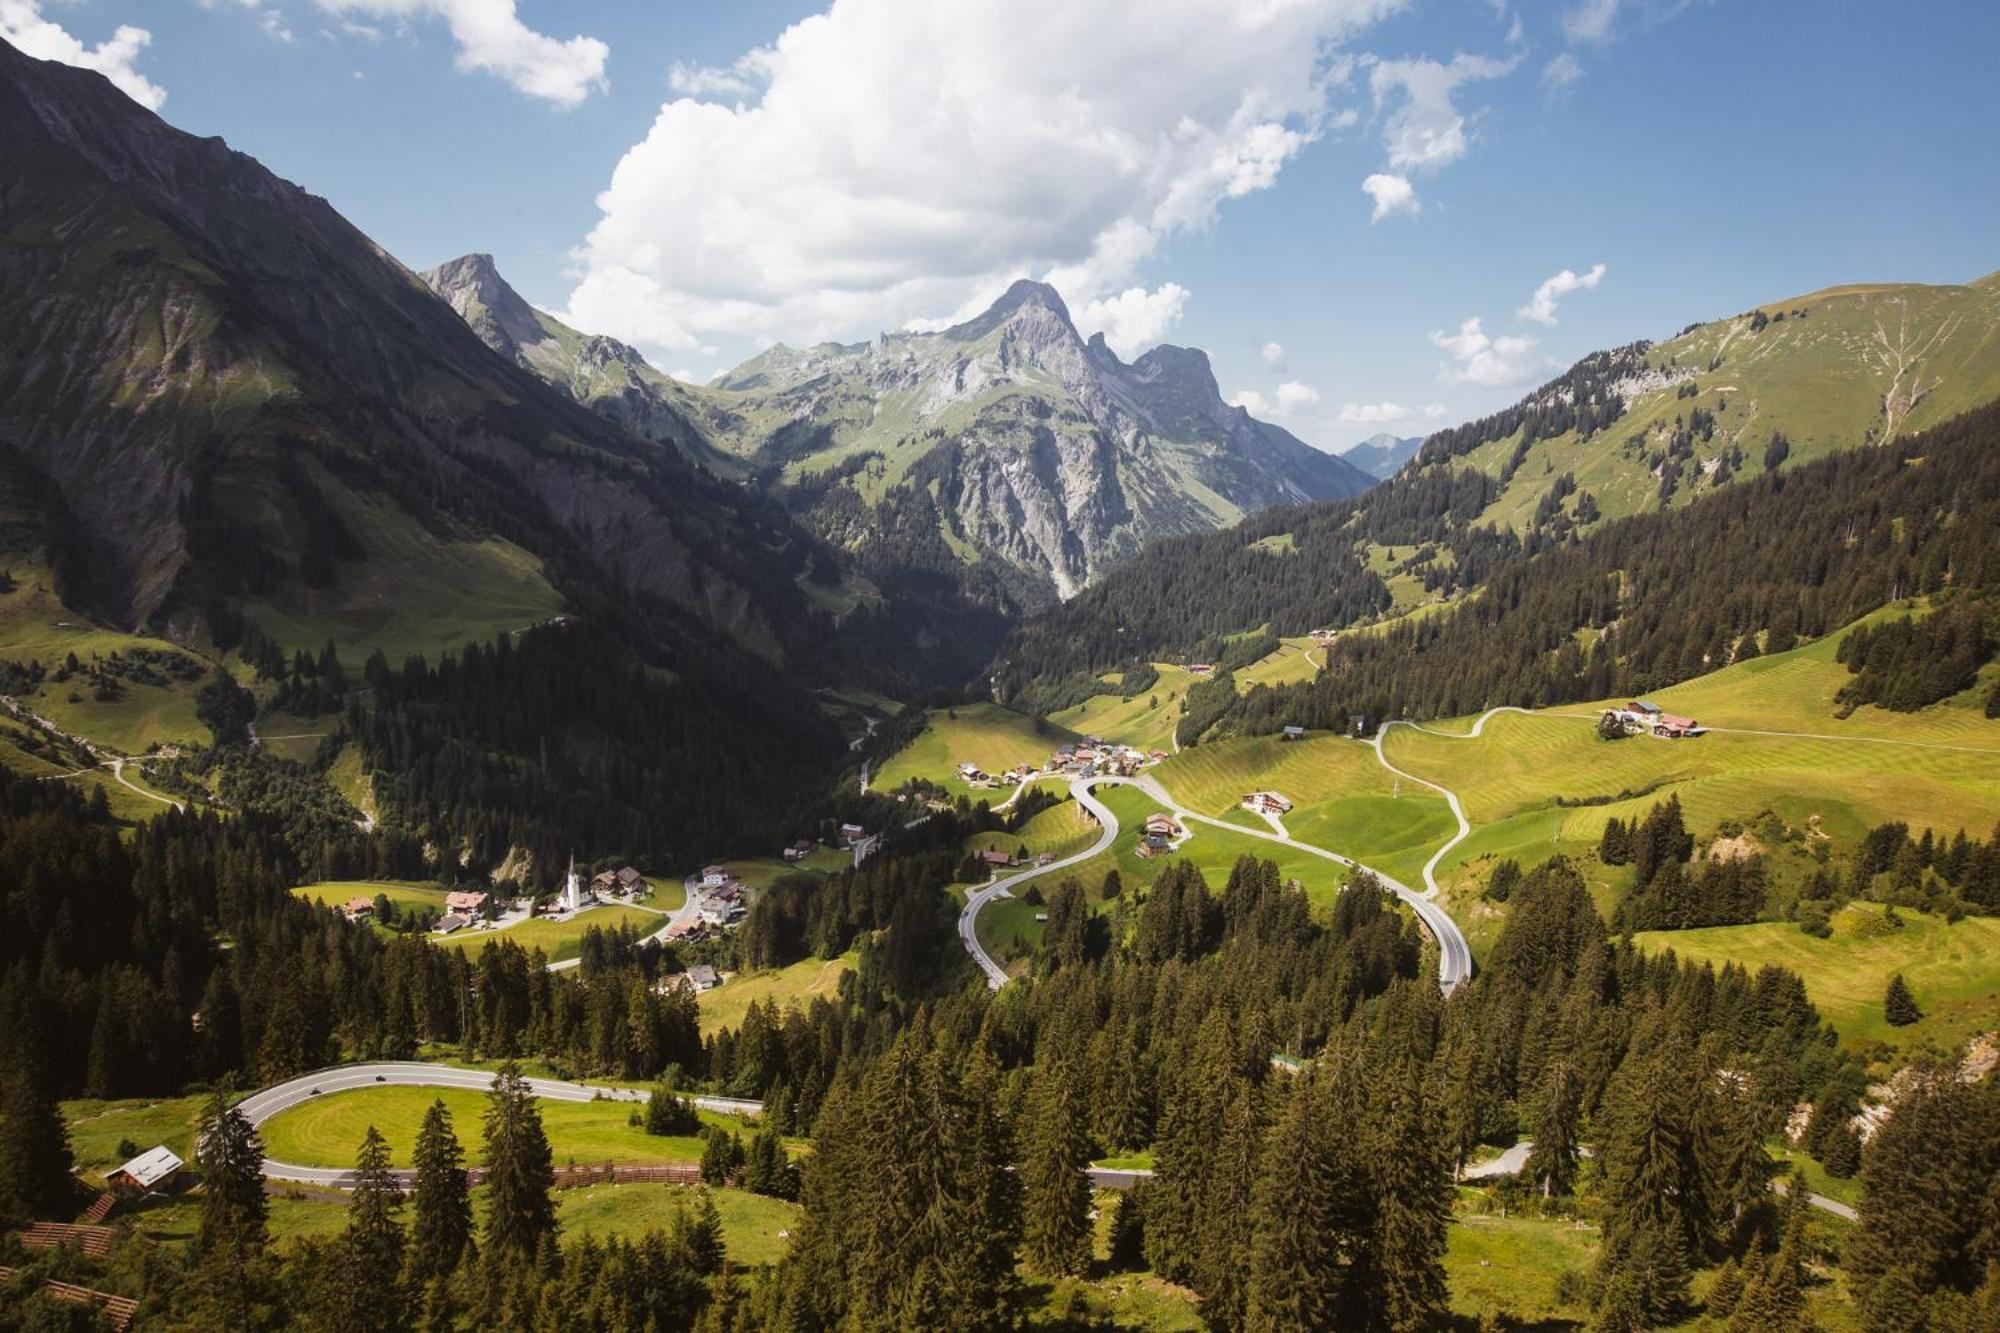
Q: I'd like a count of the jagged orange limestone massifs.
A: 0